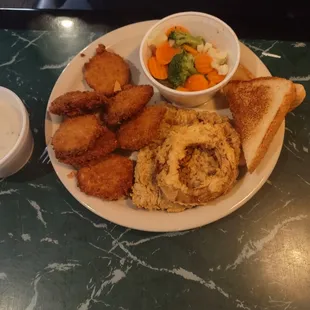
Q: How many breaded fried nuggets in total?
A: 7